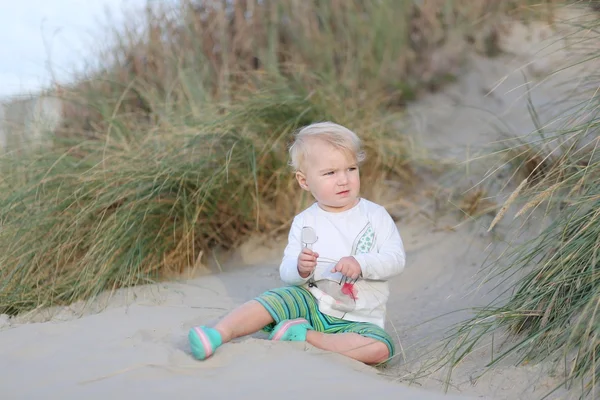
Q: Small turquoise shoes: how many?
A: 2